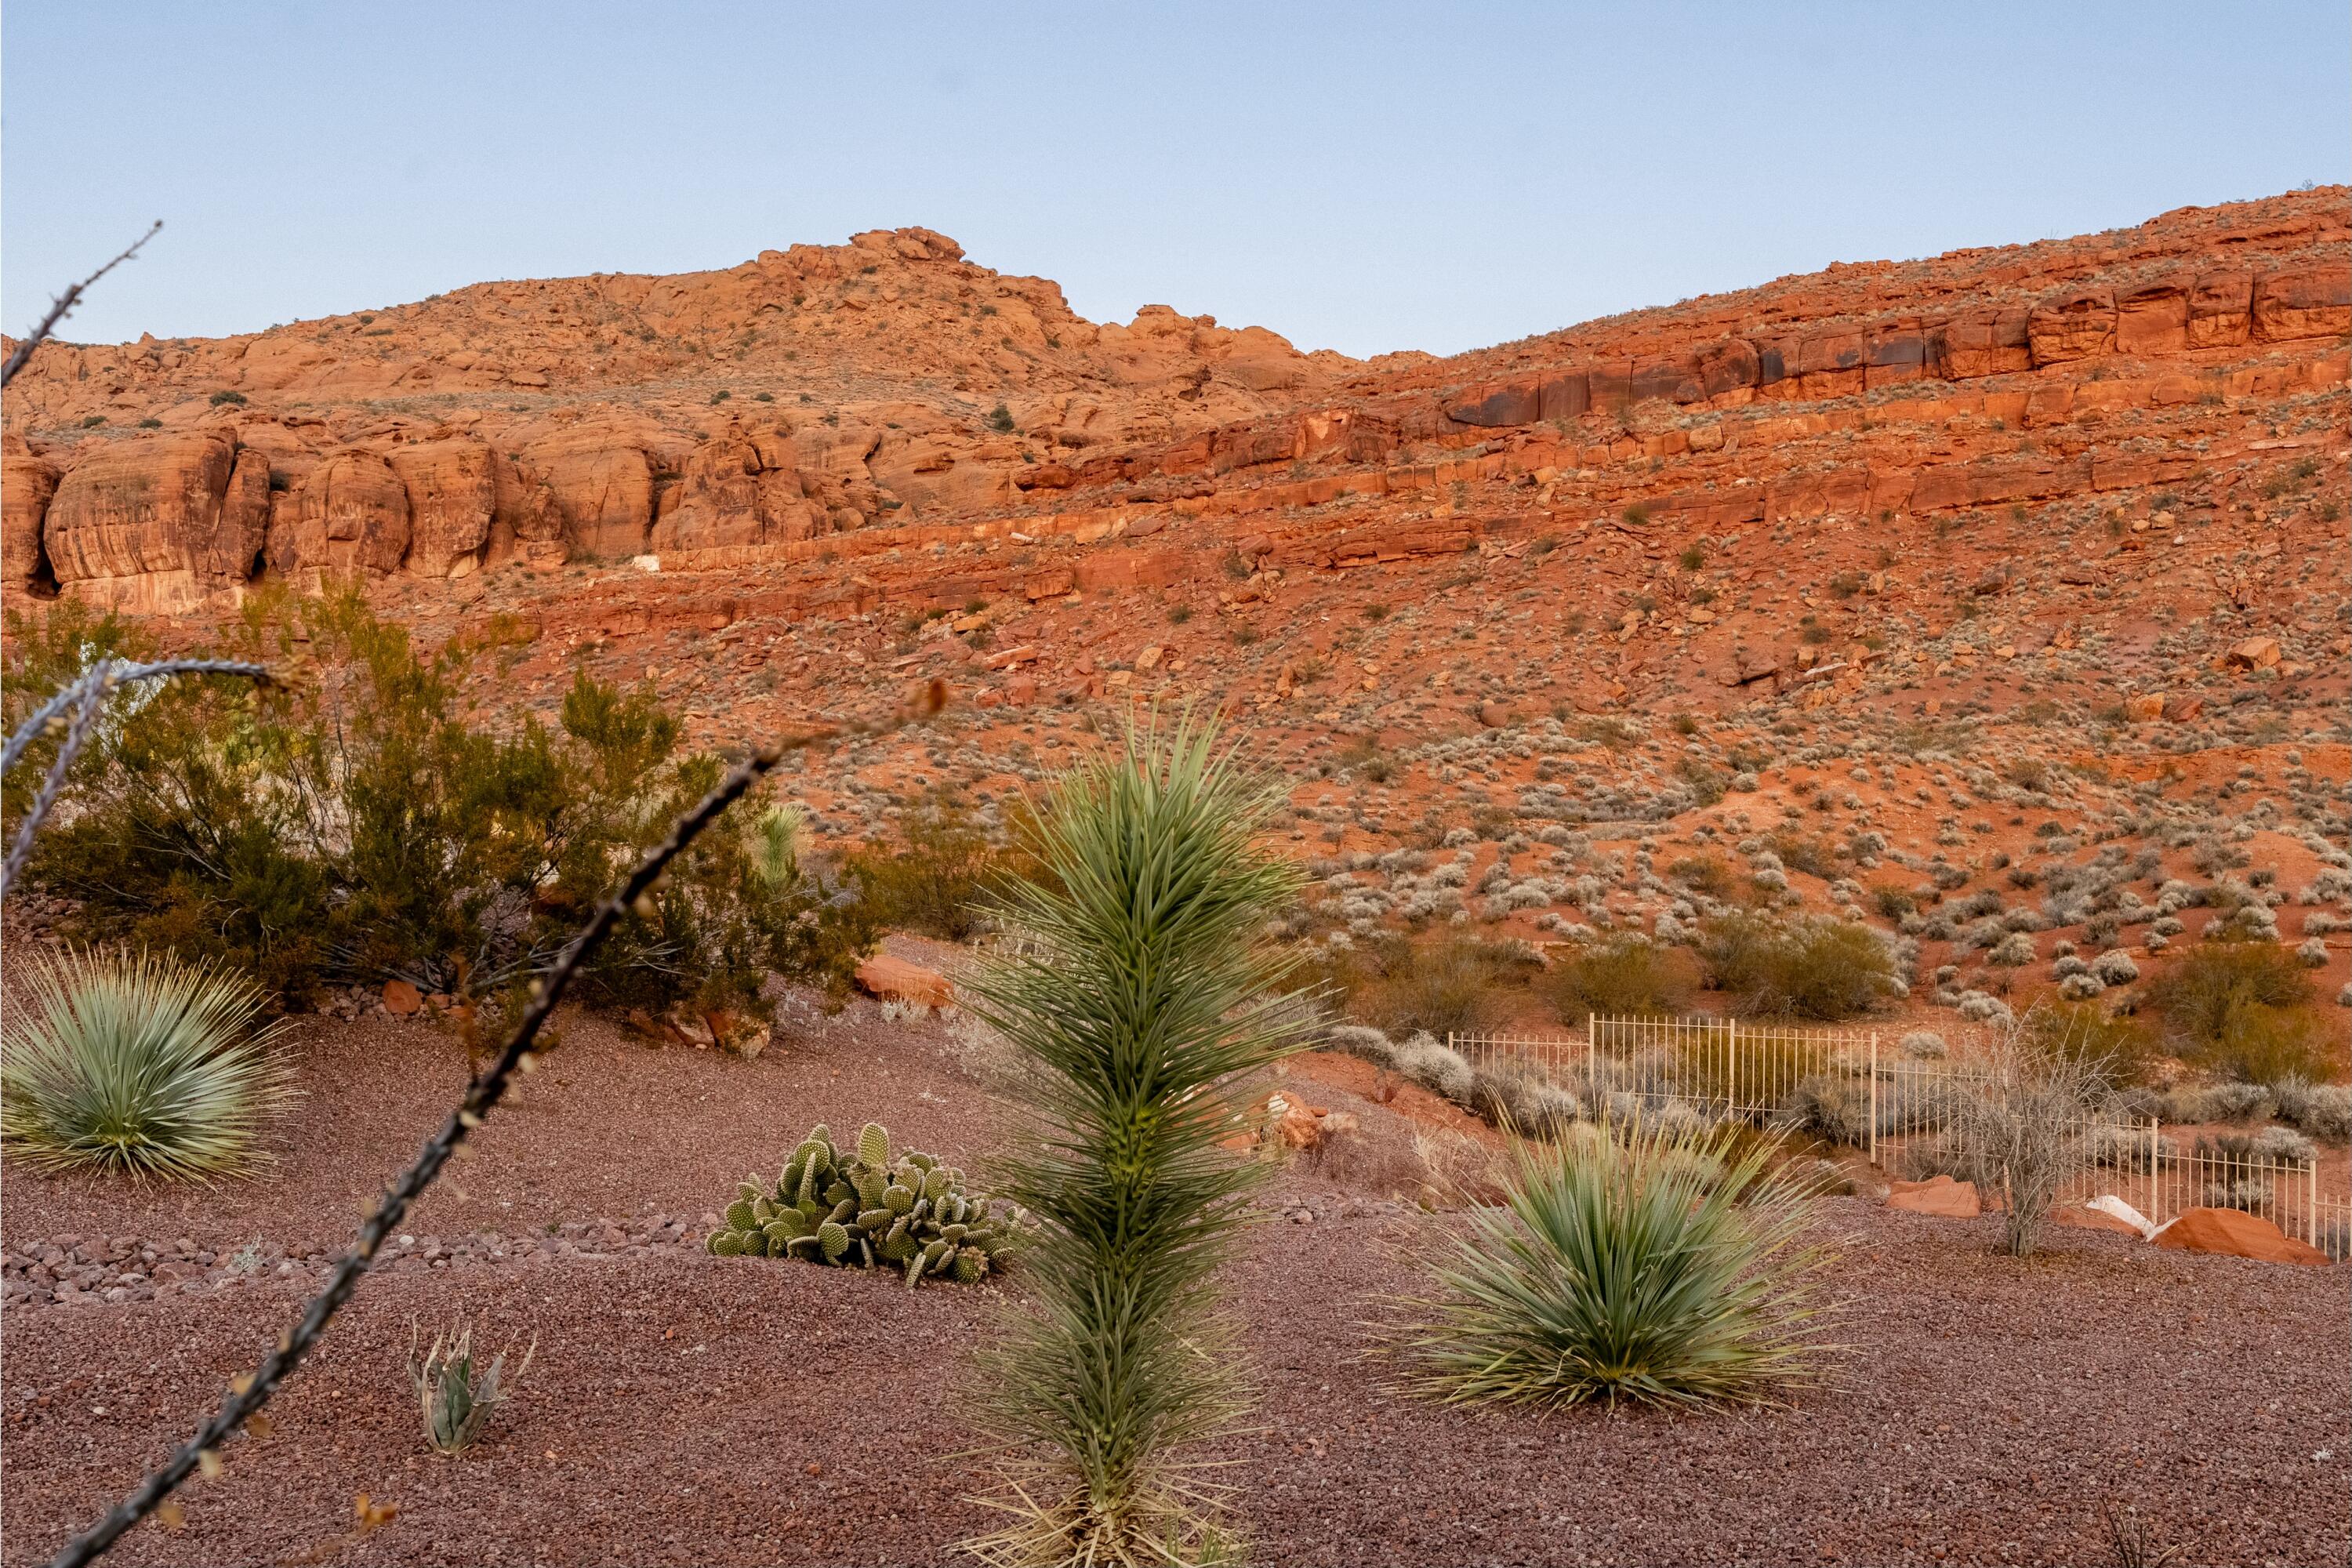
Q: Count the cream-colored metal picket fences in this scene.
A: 1